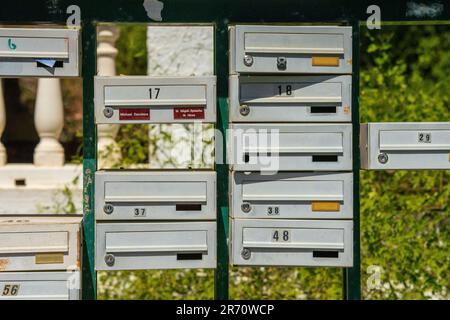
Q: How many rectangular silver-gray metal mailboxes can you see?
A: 12